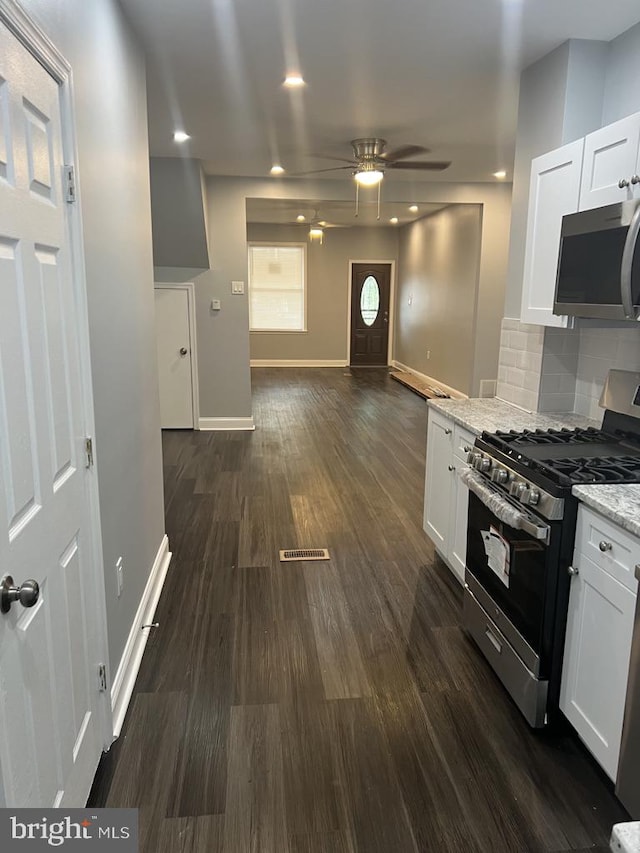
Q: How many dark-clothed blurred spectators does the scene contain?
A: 0